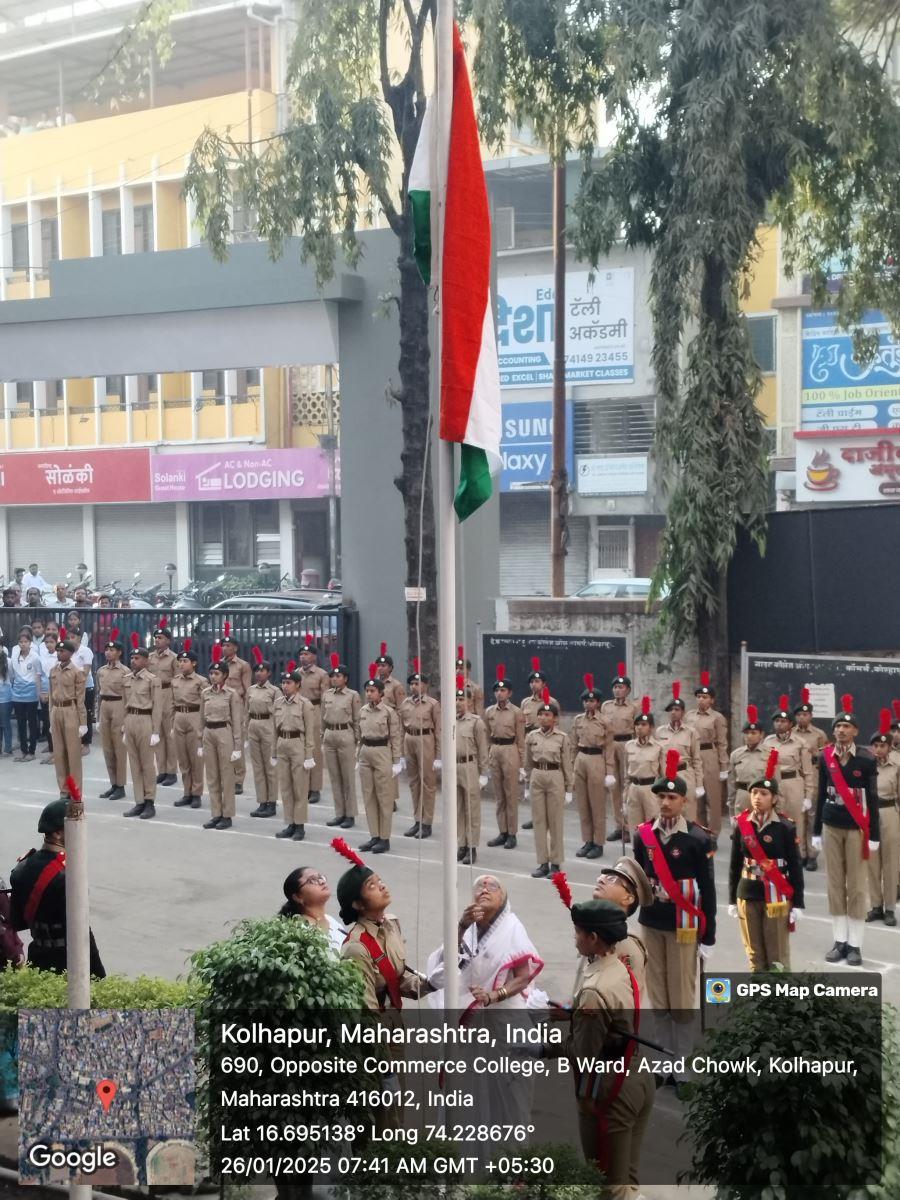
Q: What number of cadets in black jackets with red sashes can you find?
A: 4